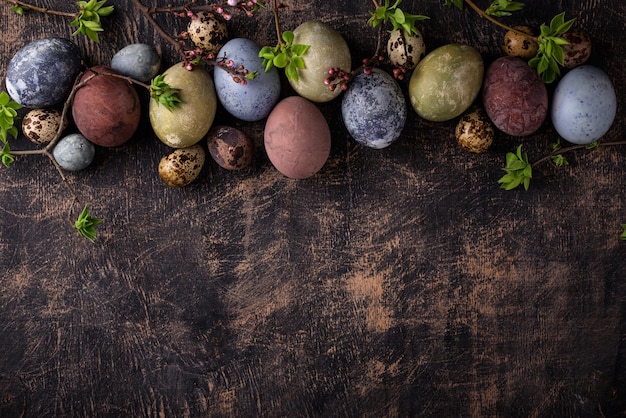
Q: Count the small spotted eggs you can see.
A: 8